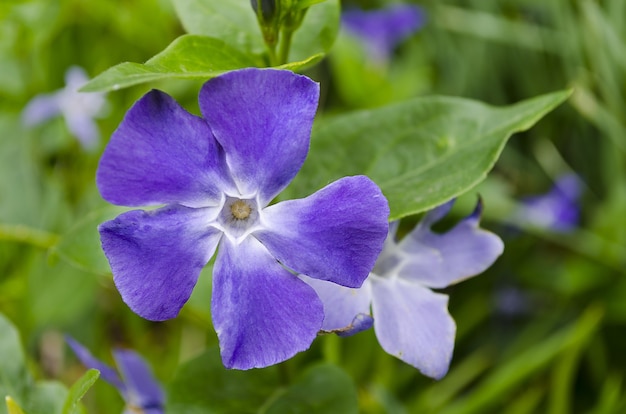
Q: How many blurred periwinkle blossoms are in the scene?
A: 4